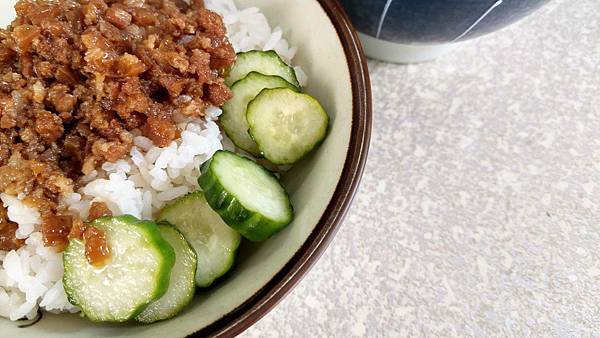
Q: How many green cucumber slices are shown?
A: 7